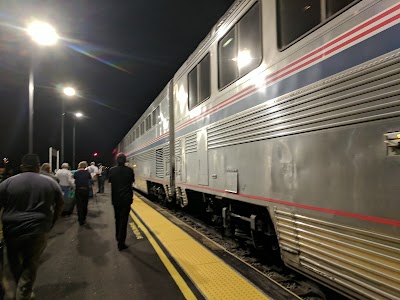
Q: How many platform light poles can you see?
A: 3